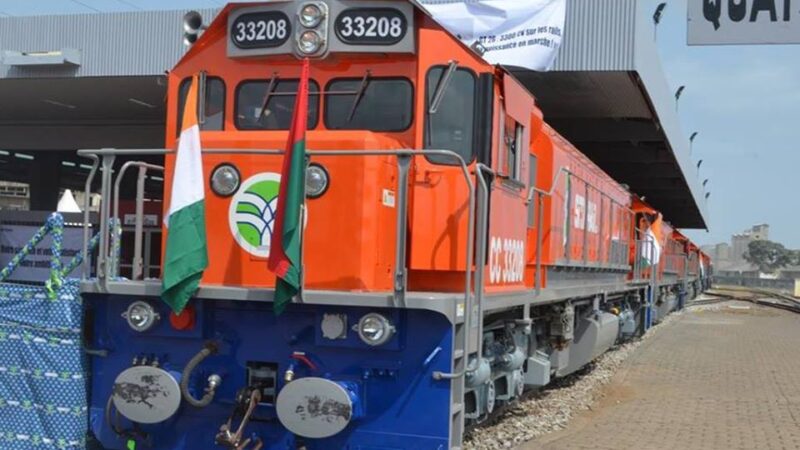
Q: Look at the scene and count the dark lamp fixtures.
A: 6